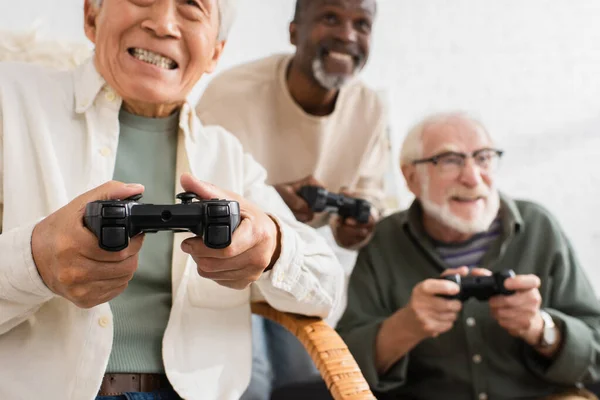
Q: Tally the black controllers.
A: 3